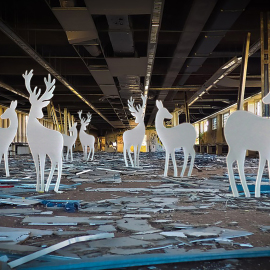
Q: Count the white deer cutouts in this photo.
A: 7